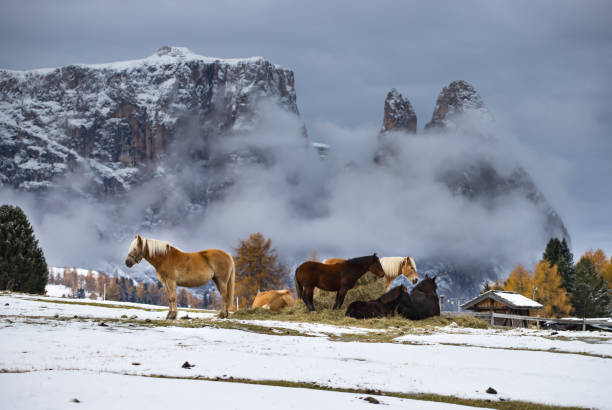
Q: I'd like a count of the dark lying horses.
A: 2